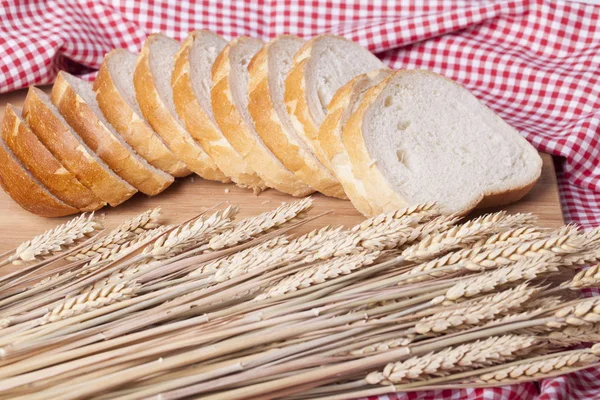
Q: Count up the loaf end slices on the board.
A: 1